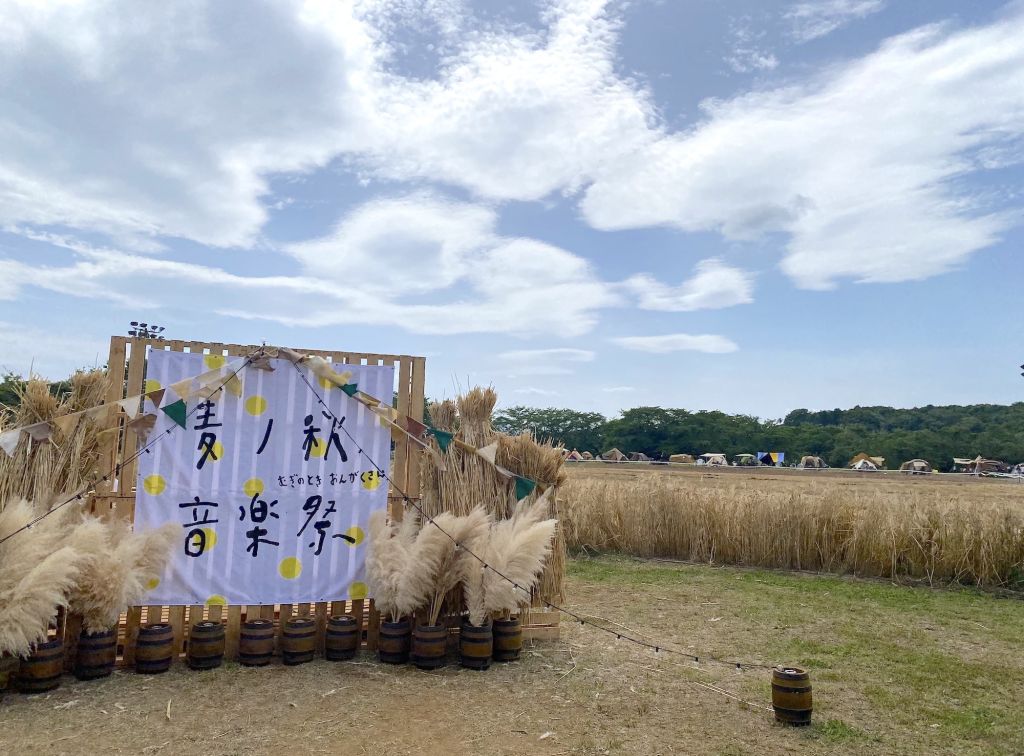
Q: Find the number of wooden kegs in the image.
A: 12